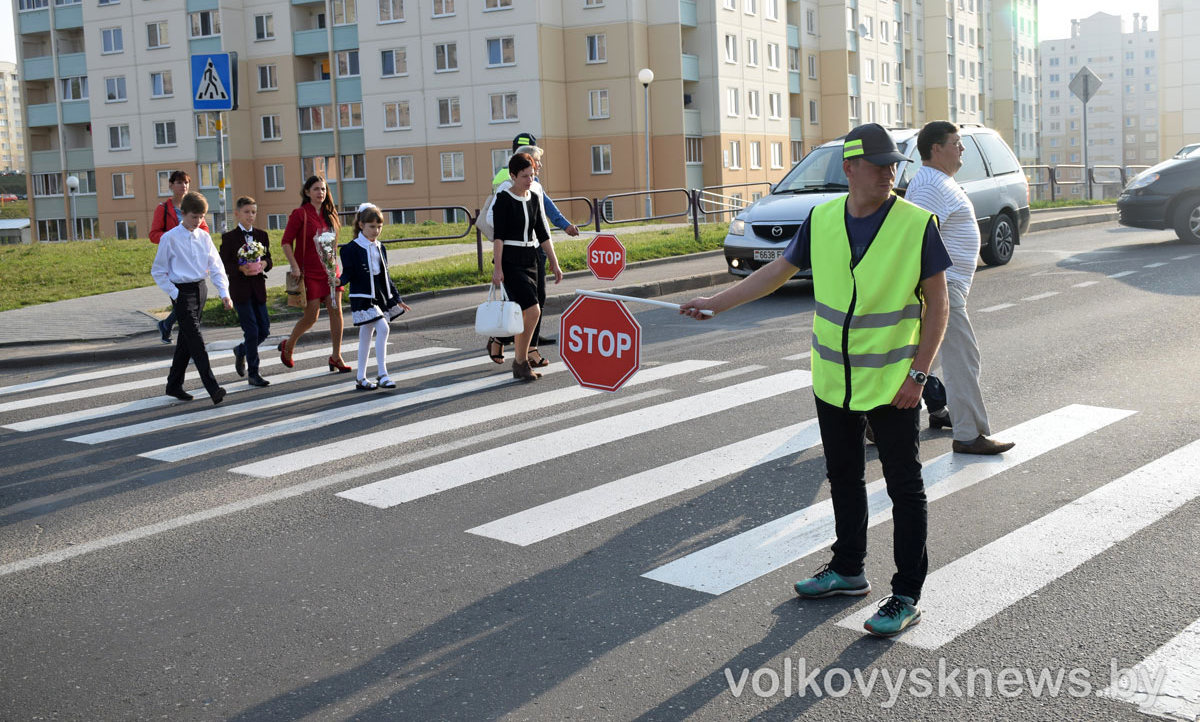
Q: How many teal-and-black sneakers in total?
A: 2